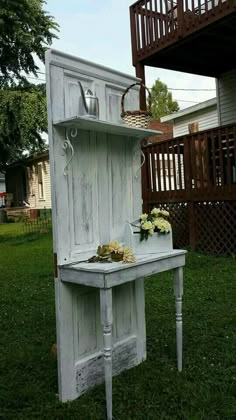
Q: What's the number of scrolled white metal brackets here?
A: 2